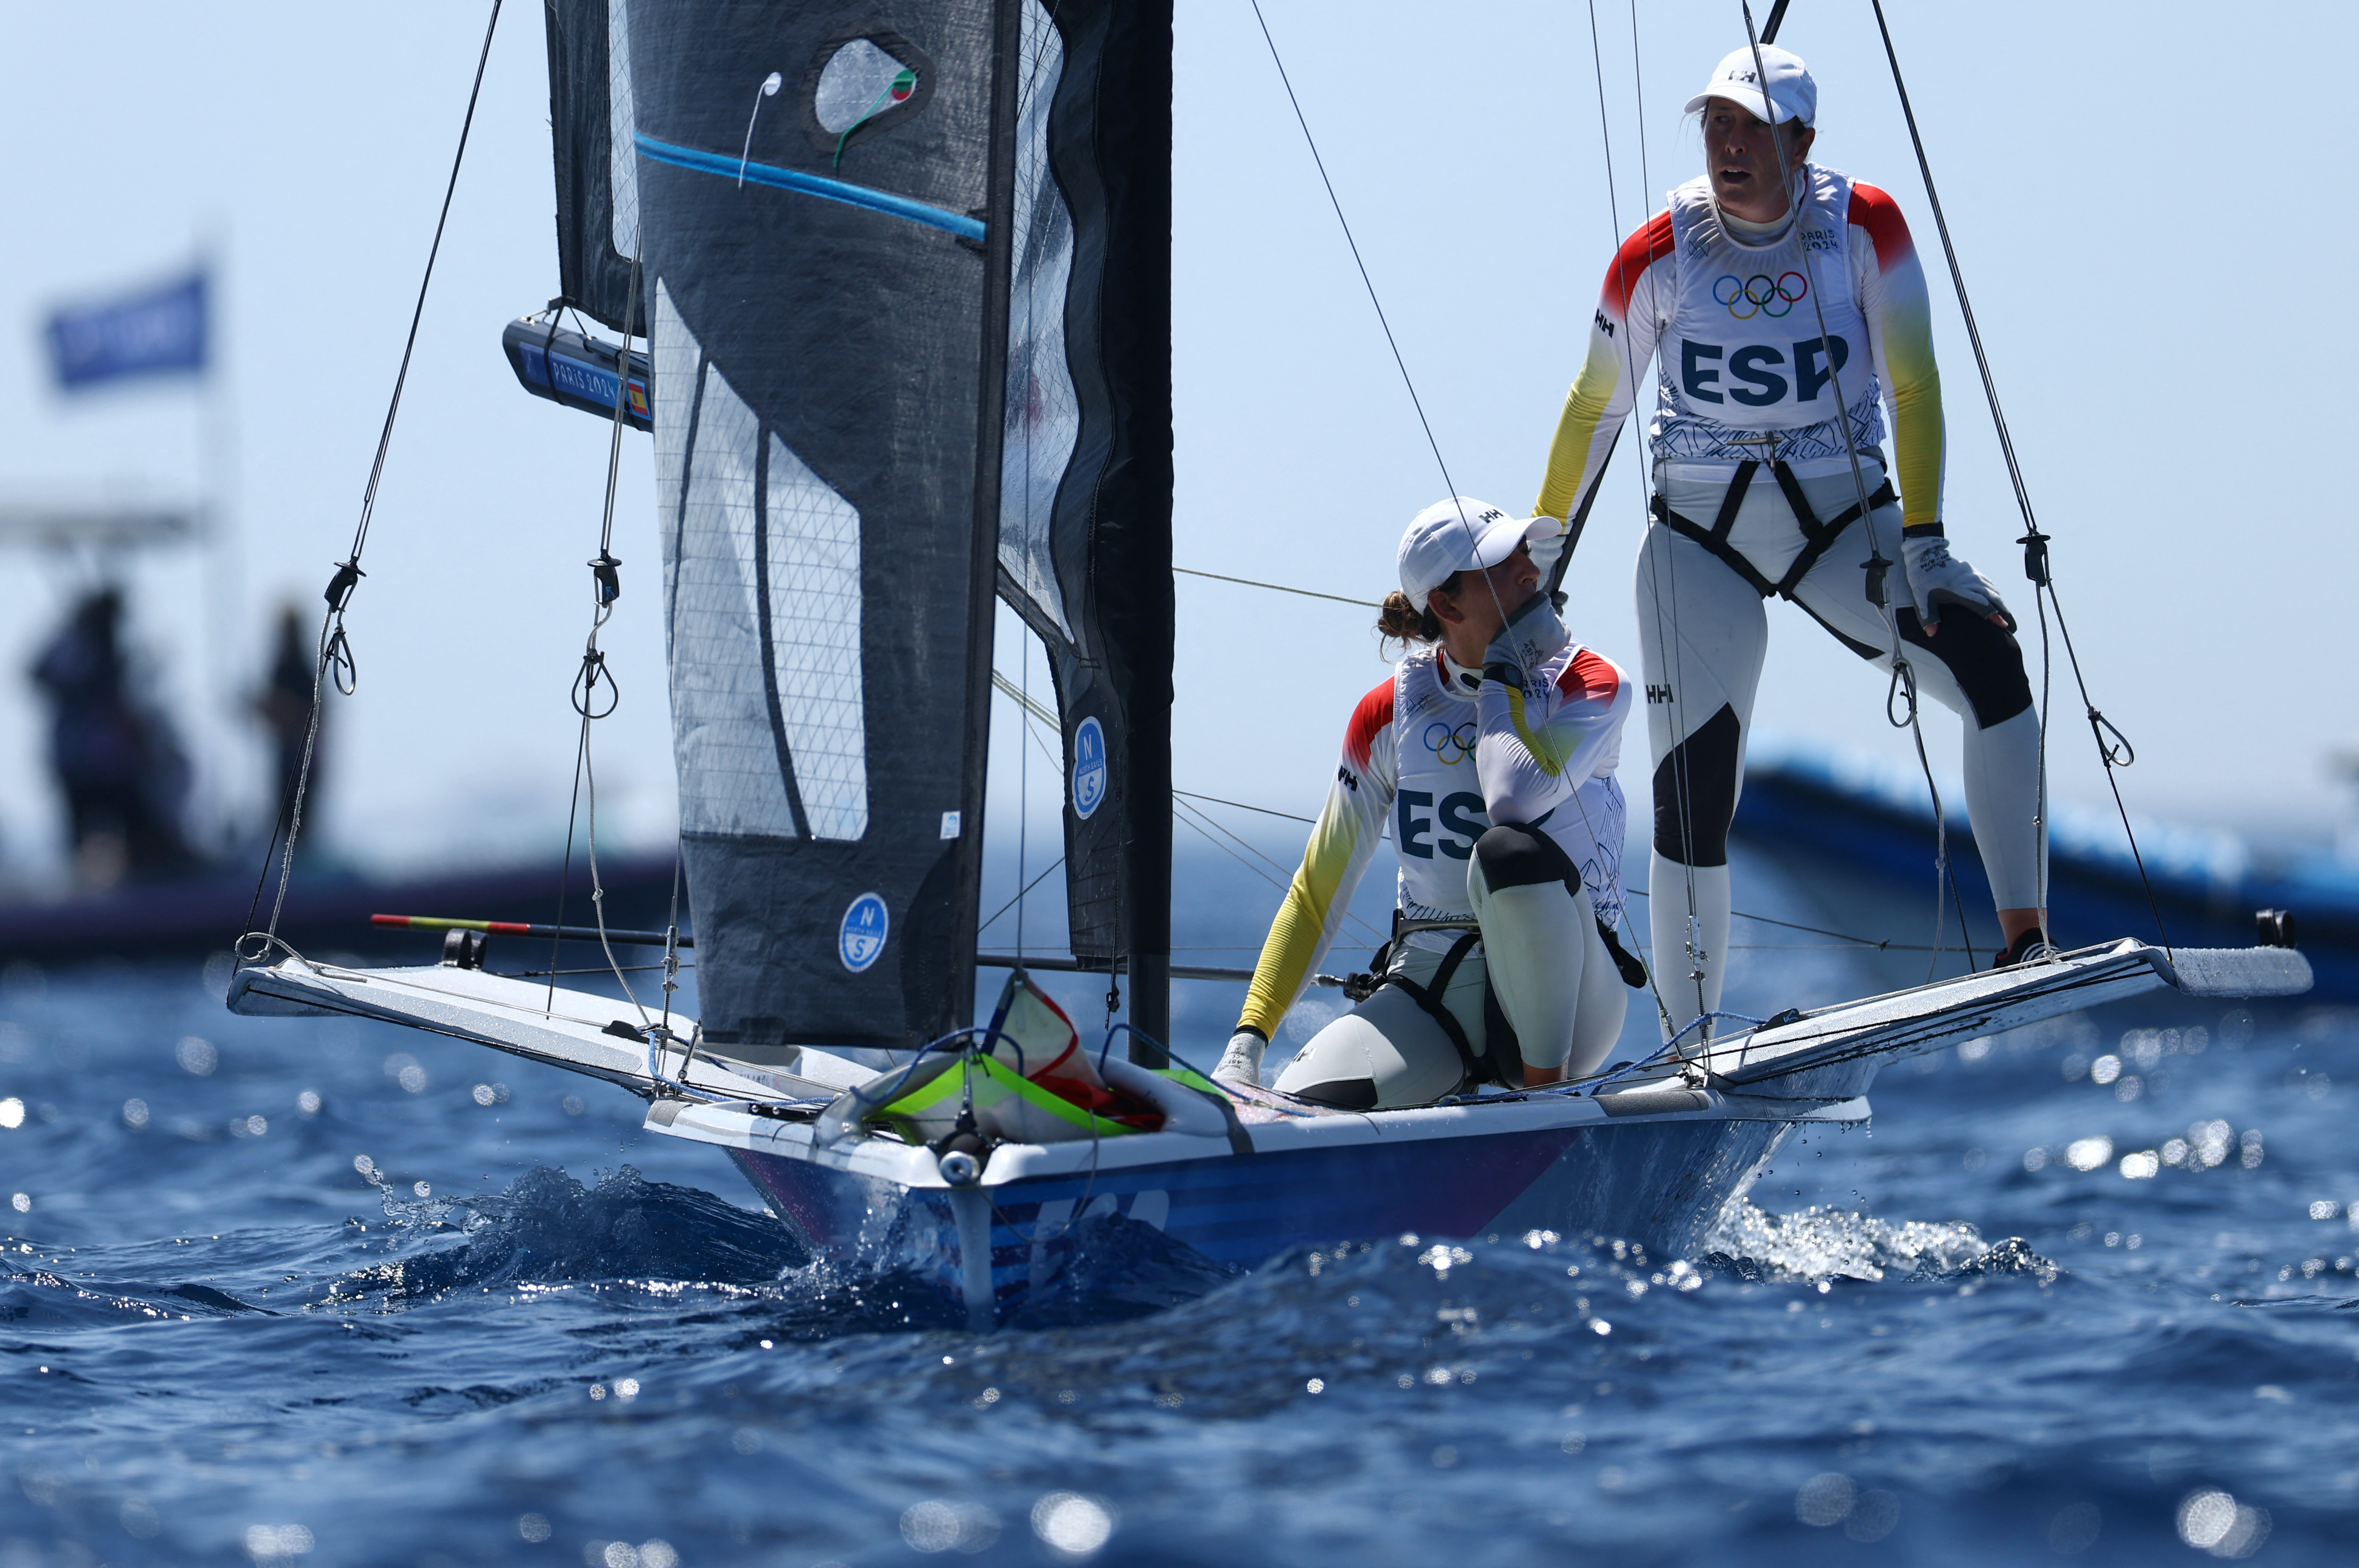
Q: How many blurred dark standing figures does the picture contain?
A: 2